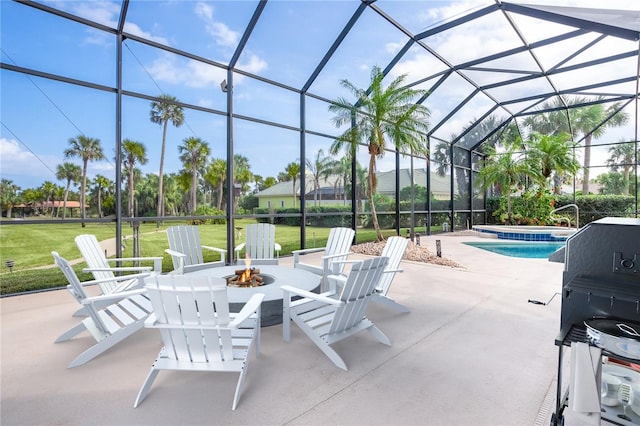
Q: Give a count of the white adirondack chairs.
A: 8